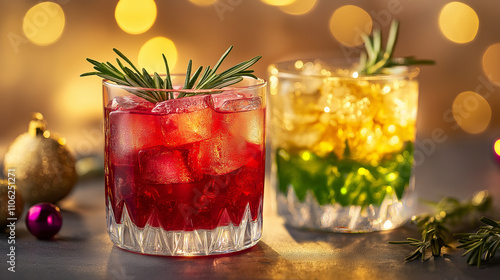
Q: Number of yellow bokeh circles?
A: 10